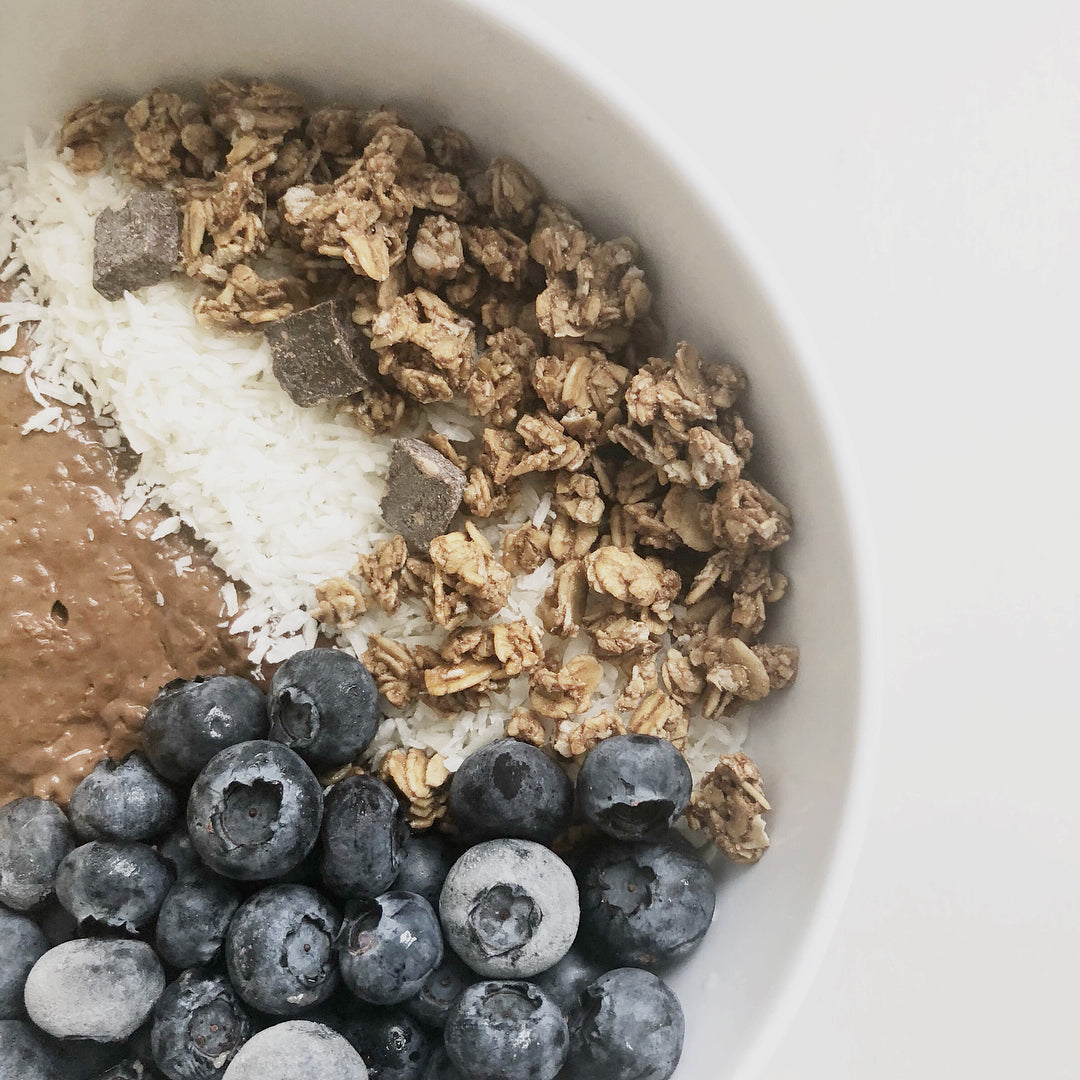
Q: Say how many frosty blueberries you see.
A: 3